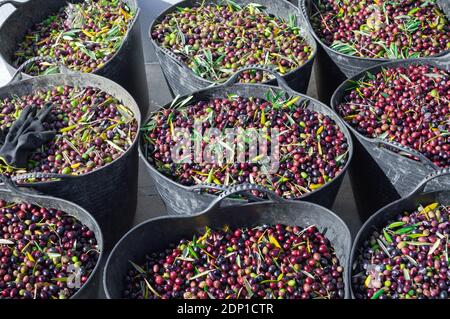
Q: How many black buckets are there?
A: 9